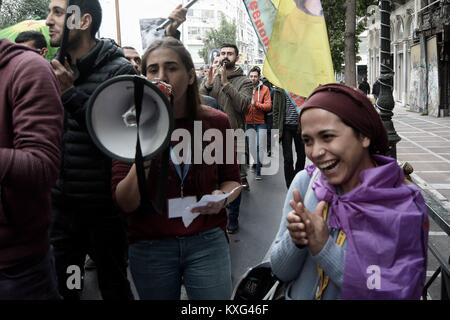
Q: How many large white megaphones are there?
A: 1